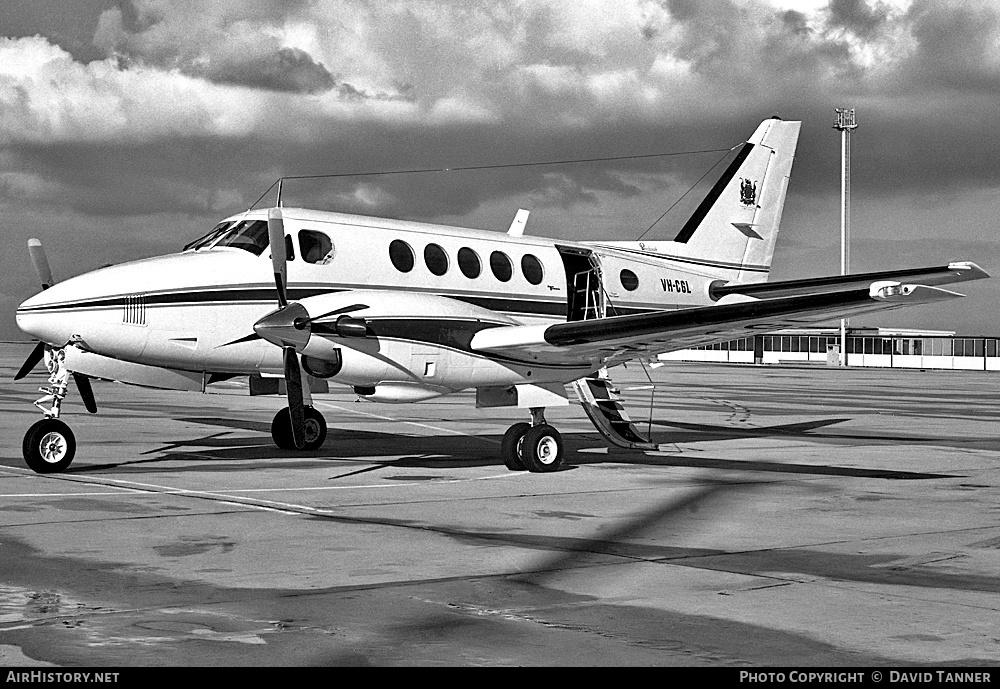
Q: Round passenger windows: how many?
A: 6